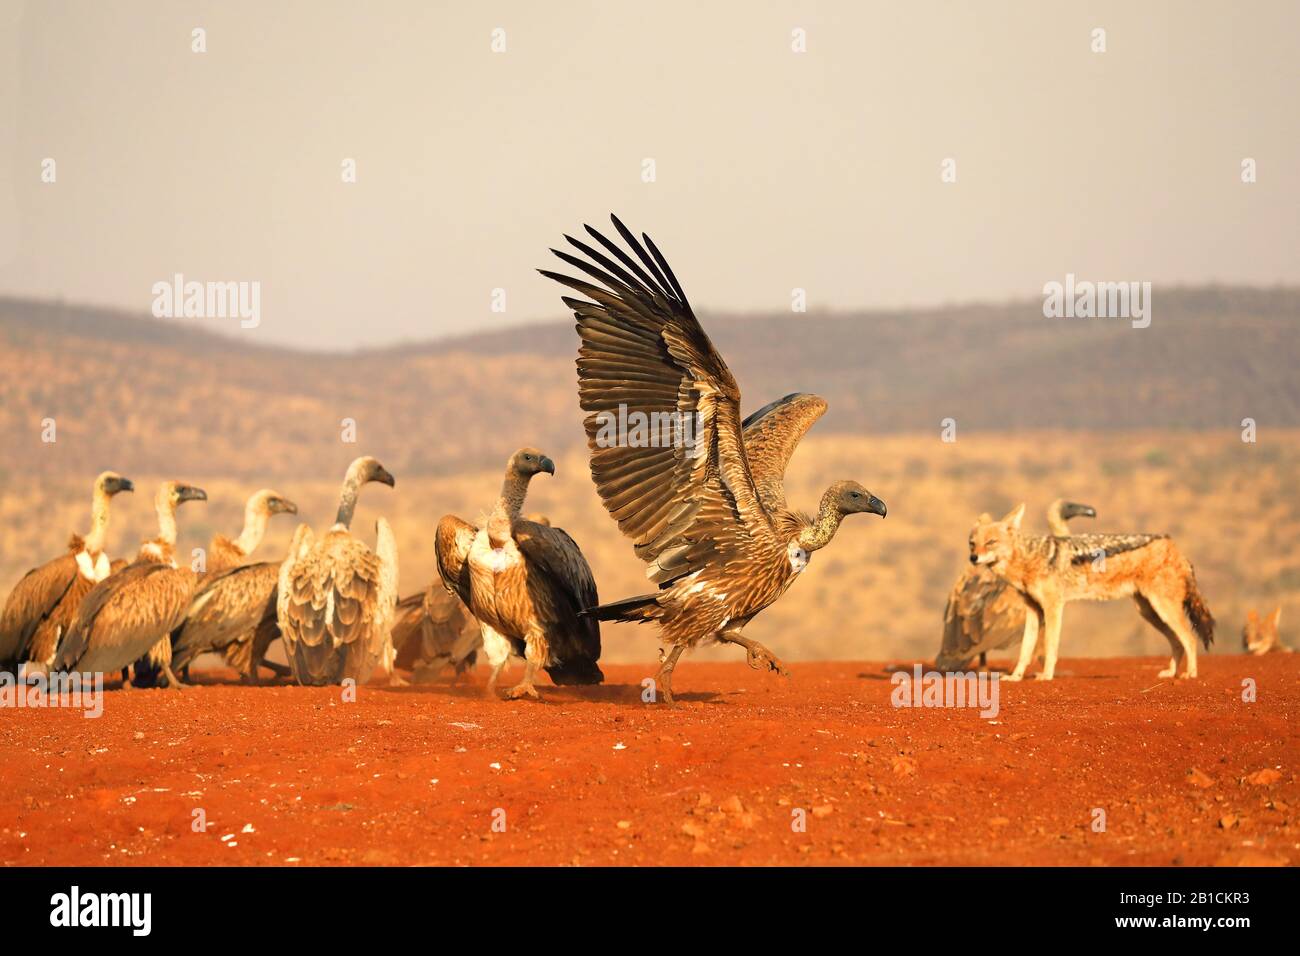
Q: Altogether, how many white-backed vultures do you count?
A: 8